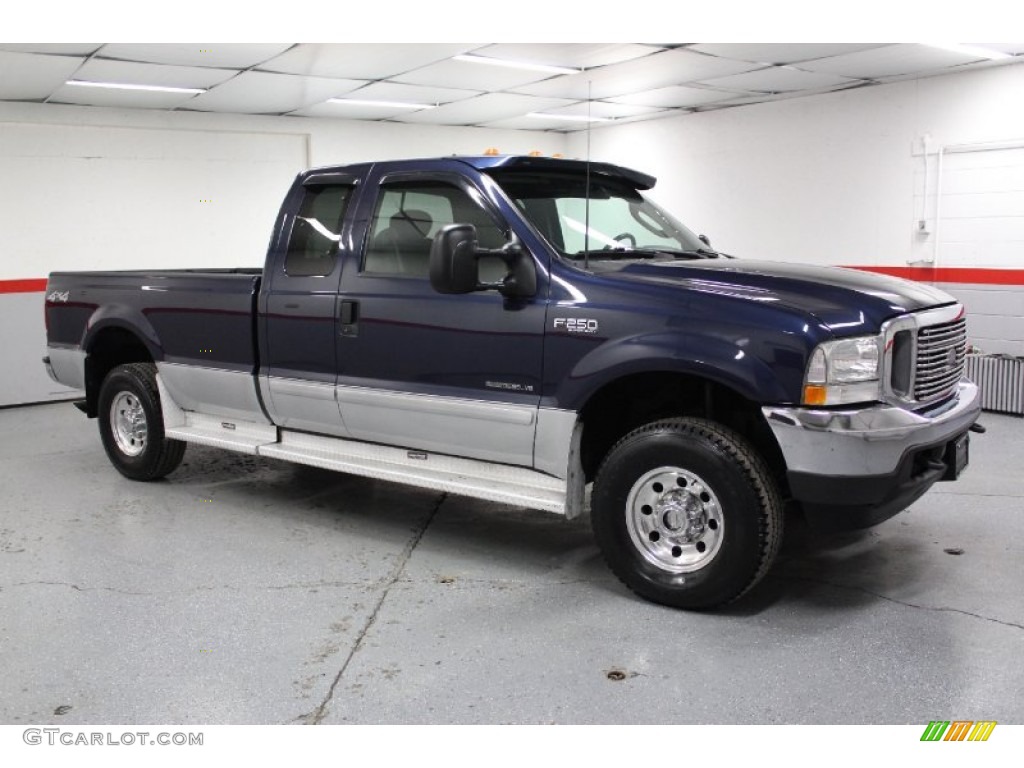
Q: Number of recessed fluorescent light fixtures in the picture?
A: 5